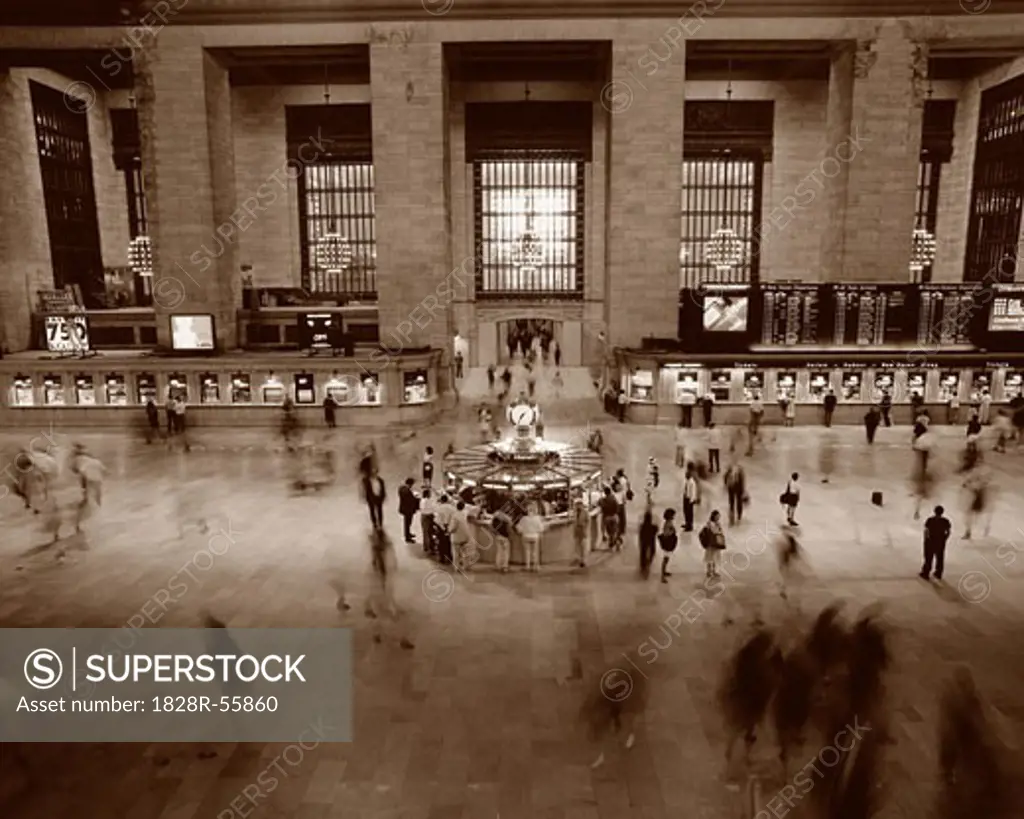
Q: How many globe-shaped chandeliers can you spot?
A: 5